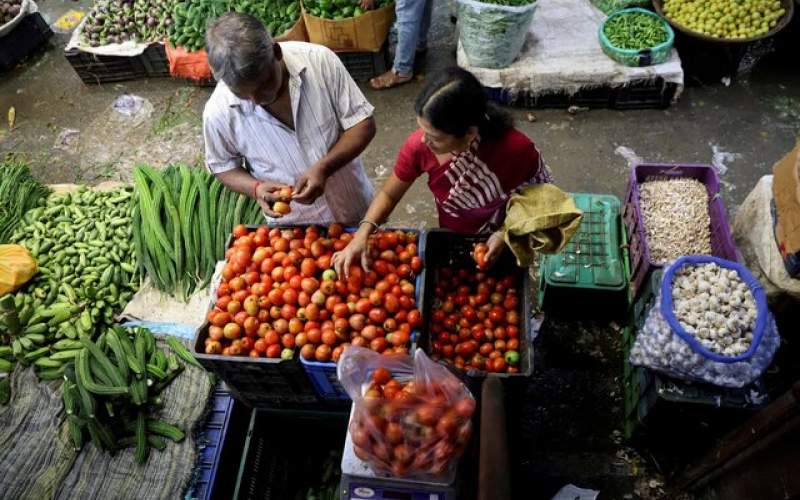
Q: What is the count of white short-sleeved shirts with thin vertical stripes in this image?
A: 1